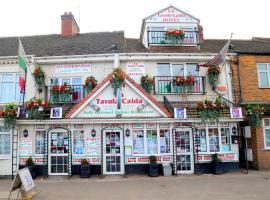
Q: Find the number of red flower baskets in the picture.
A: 12